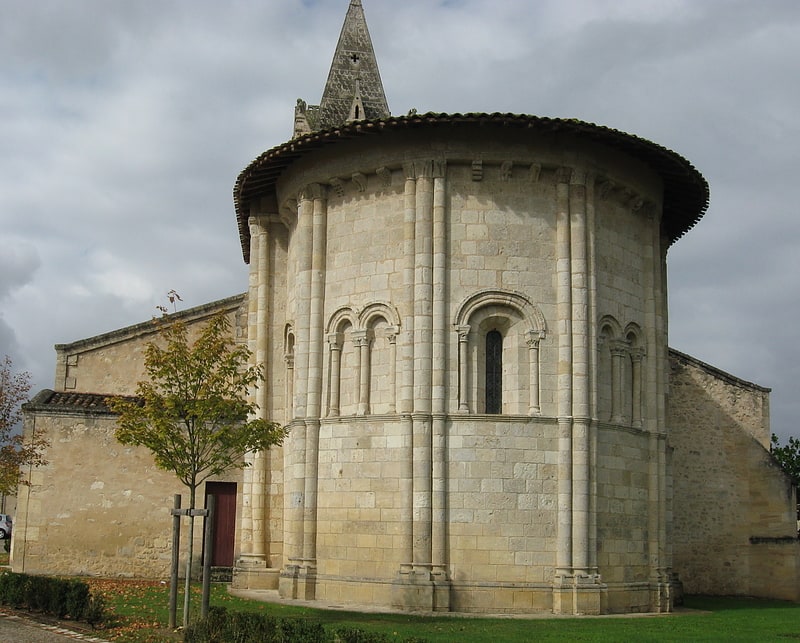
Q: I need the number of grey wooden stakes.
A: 2